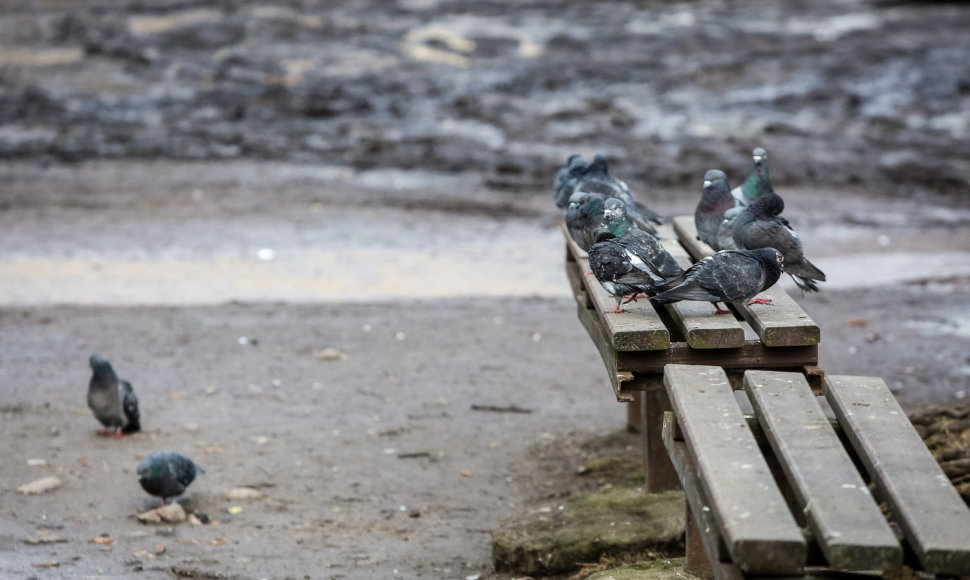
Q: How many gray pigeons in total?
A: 12